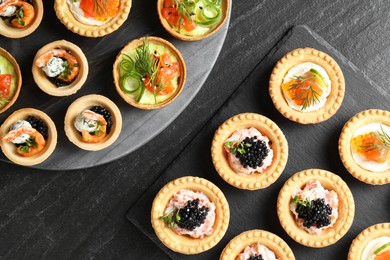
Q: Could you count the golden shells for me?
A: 15